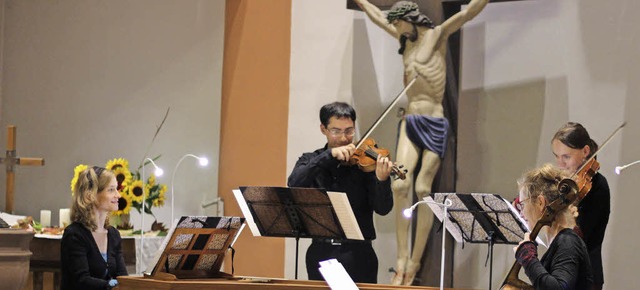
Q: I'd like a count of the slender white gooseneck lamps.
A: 4